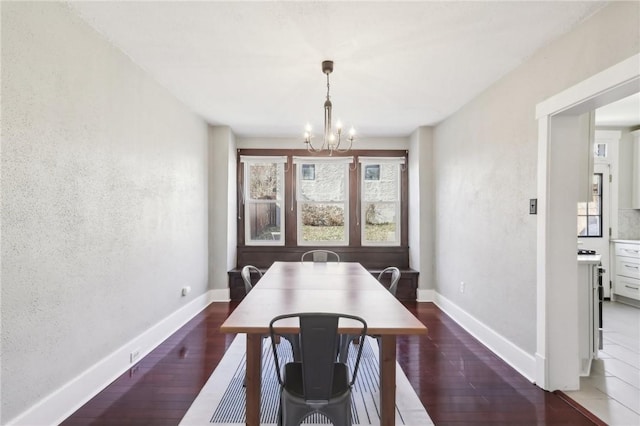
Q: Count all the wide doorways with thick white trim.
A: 1